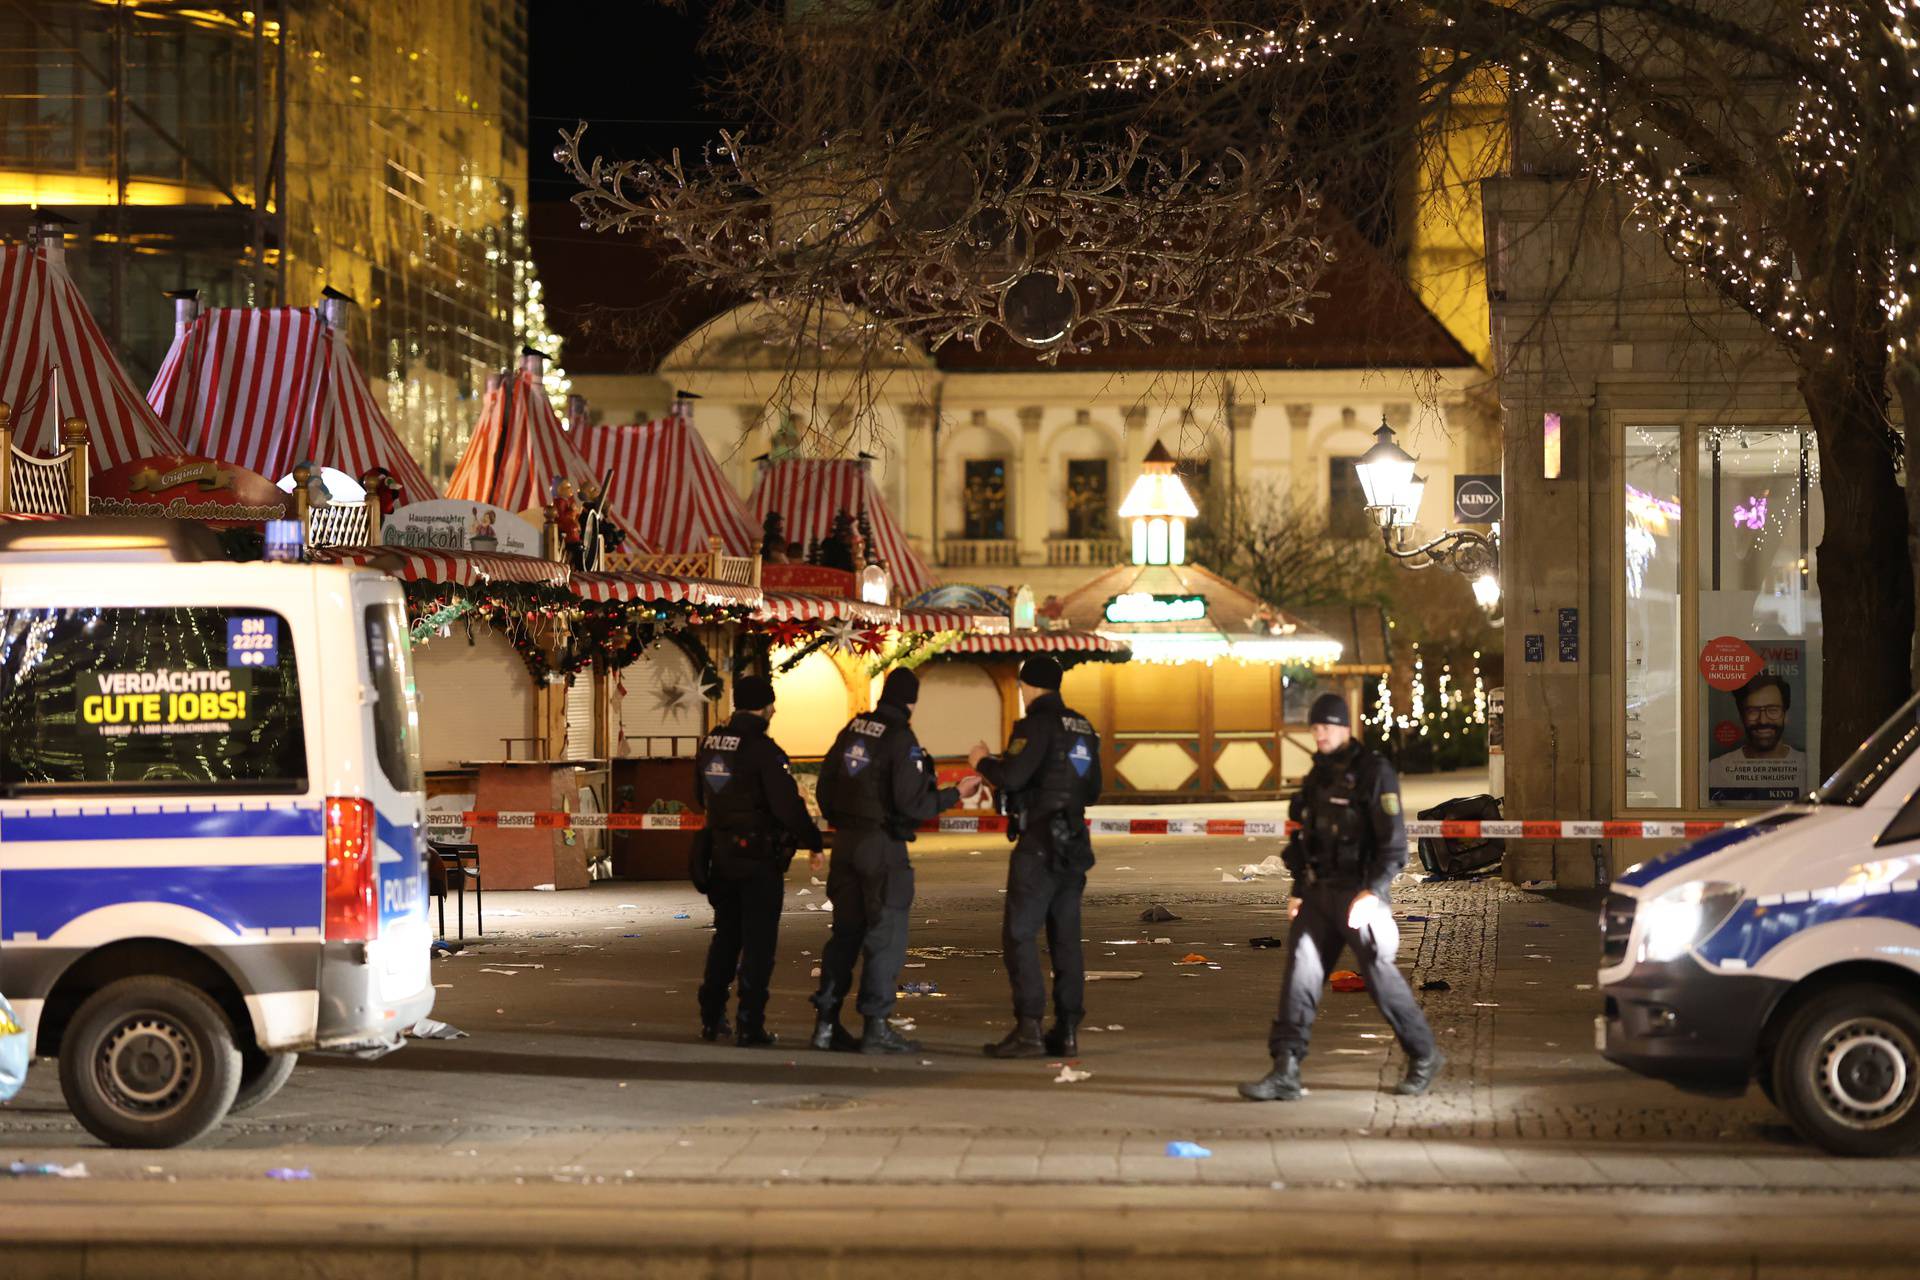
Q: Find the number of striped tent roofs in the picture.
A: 5